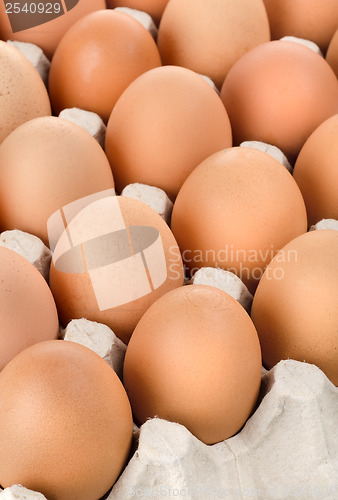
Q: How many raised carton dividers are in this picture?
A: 14